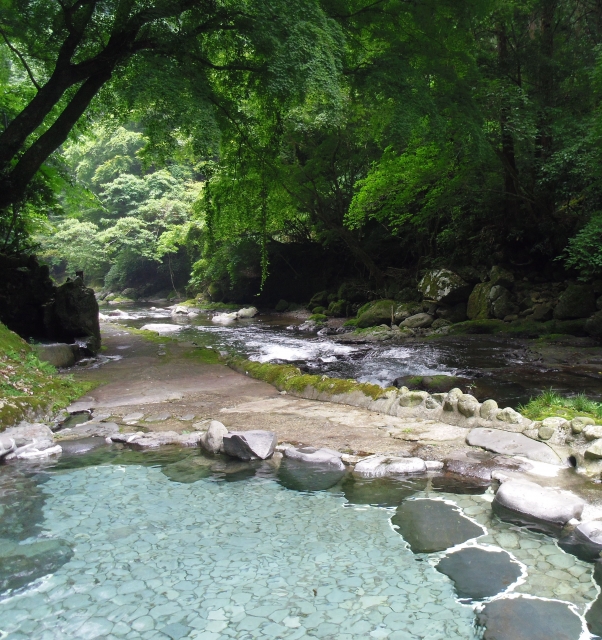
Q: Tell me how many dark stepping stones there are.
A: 3